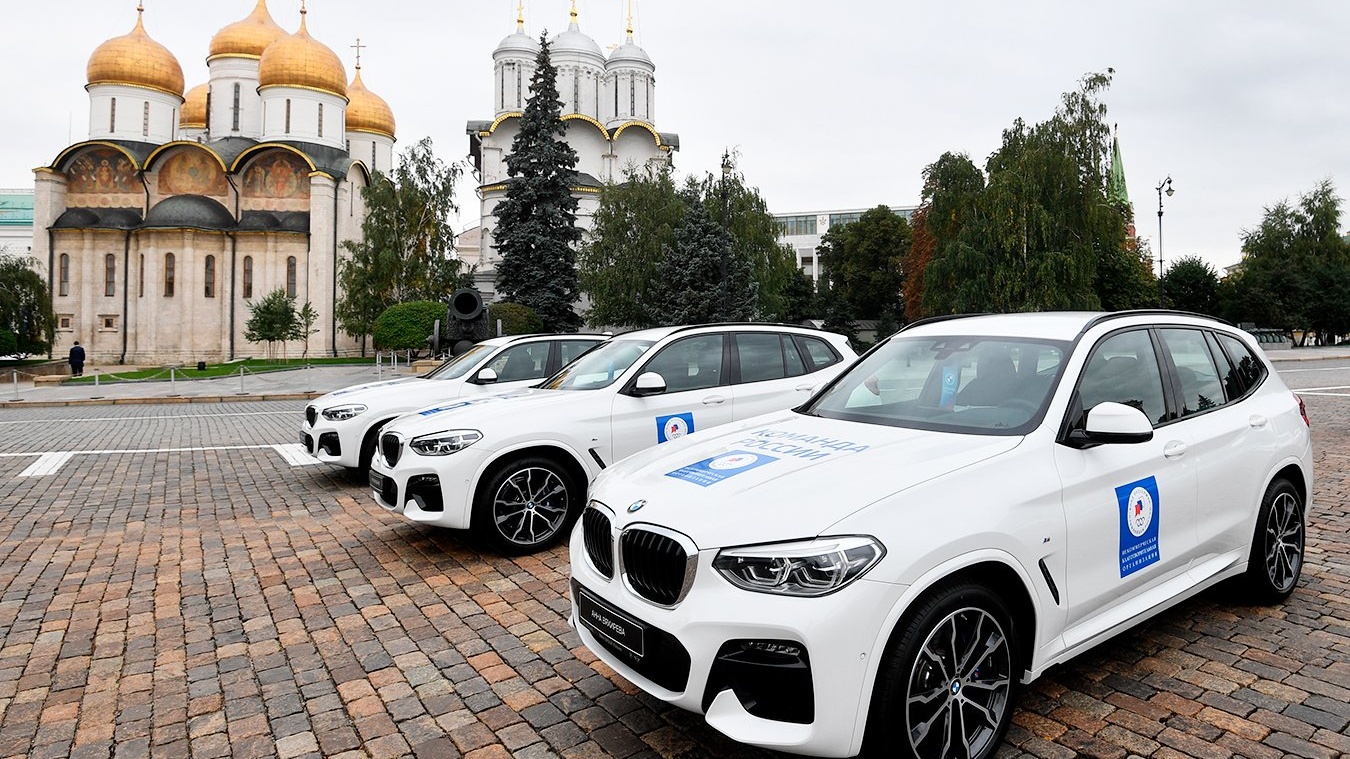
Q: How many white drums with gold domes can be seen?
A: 5